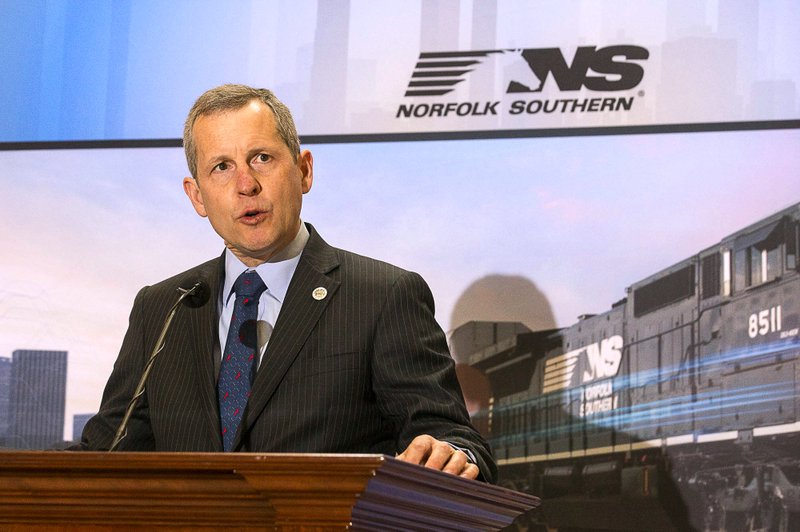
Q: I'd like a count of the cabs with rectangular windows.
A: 1